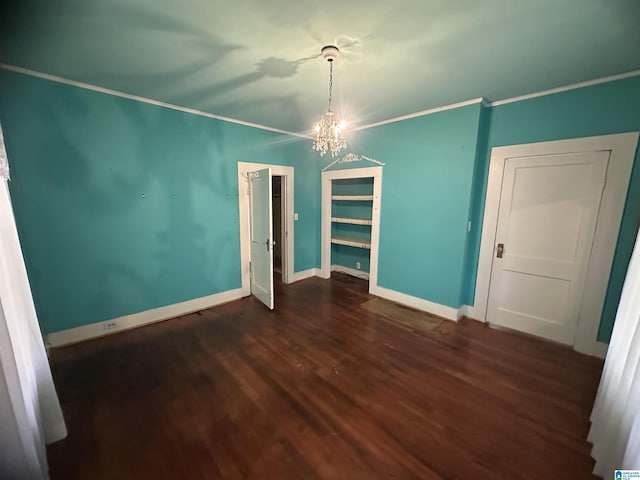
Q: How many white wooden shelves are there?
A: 3